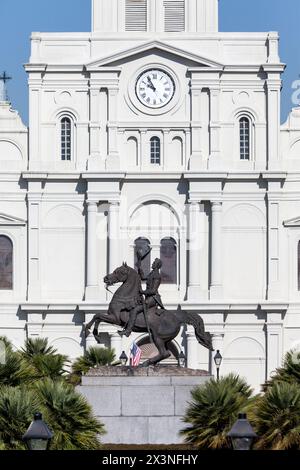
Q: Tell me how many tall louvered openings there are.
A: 2